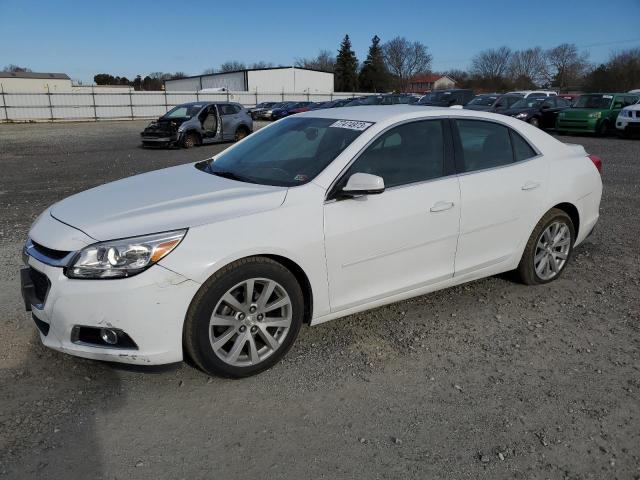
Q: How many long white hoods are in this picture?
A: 1